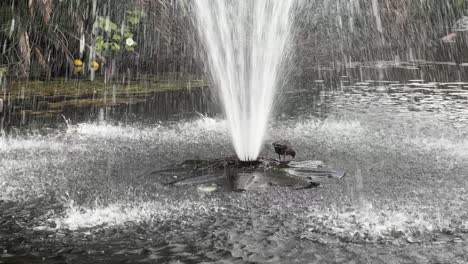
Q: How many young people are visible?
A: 0